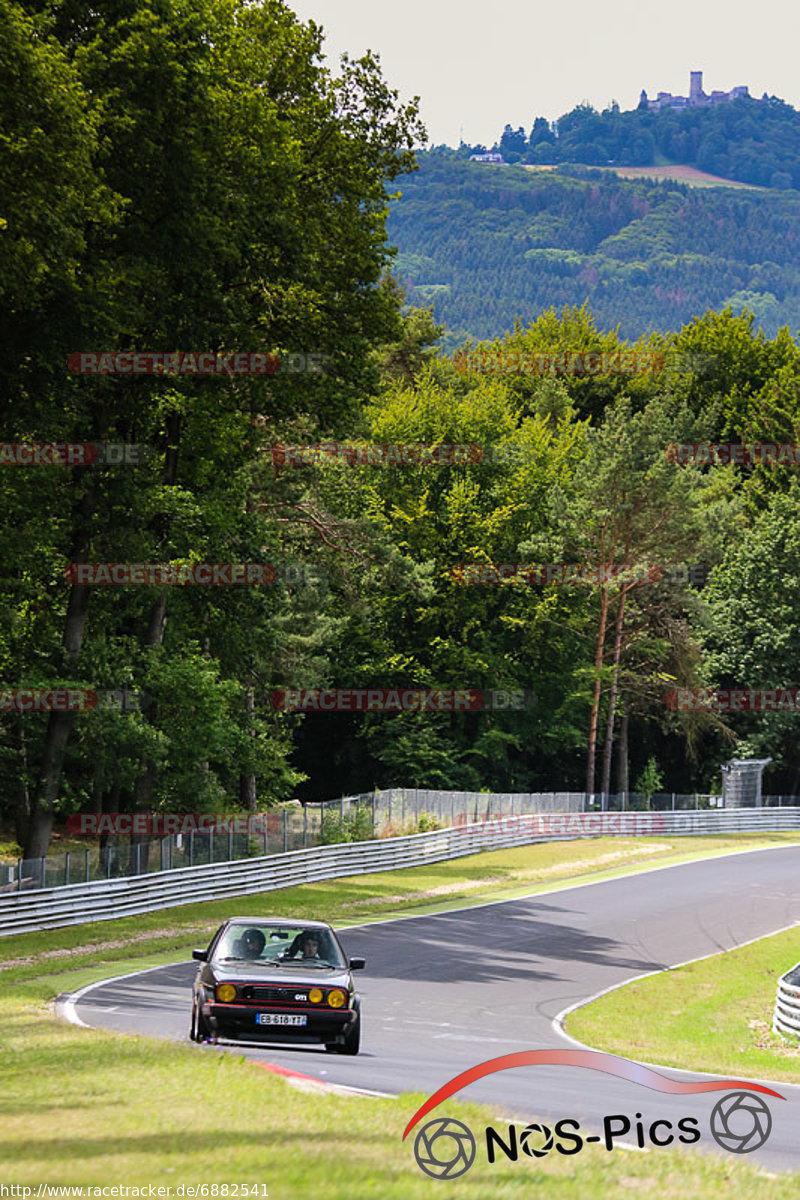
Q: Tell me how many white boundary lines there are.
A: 2